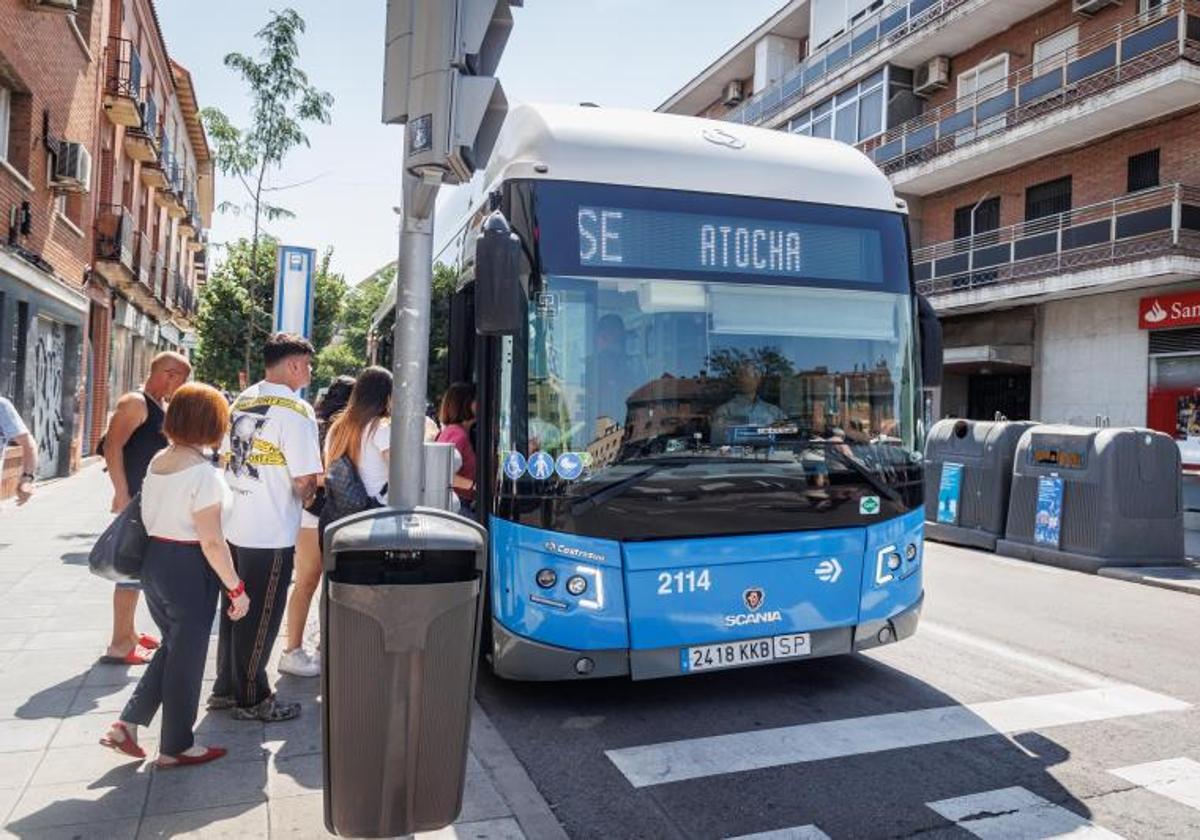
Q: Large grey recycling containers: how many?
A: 2